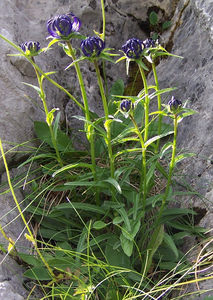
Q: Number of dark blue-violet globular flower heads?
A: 7